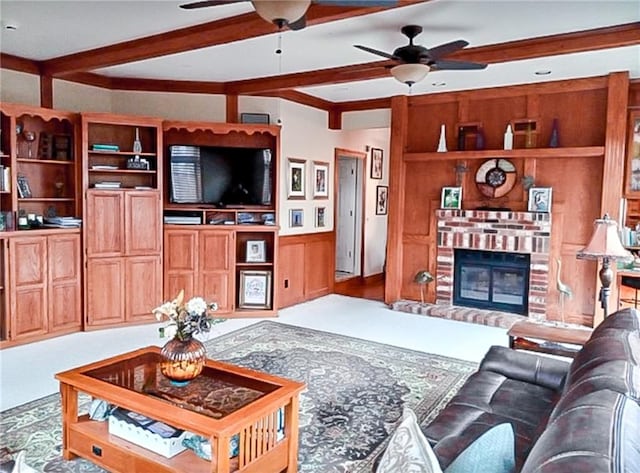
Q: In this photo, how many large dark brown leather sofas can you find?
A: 1